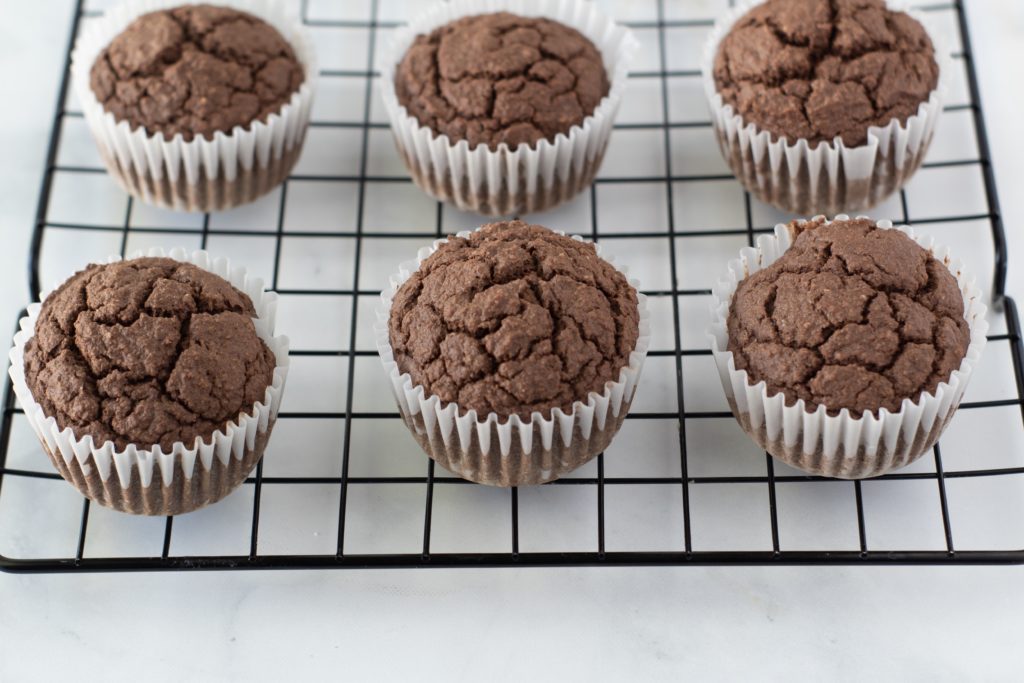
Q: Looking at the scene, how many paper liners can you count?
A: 6